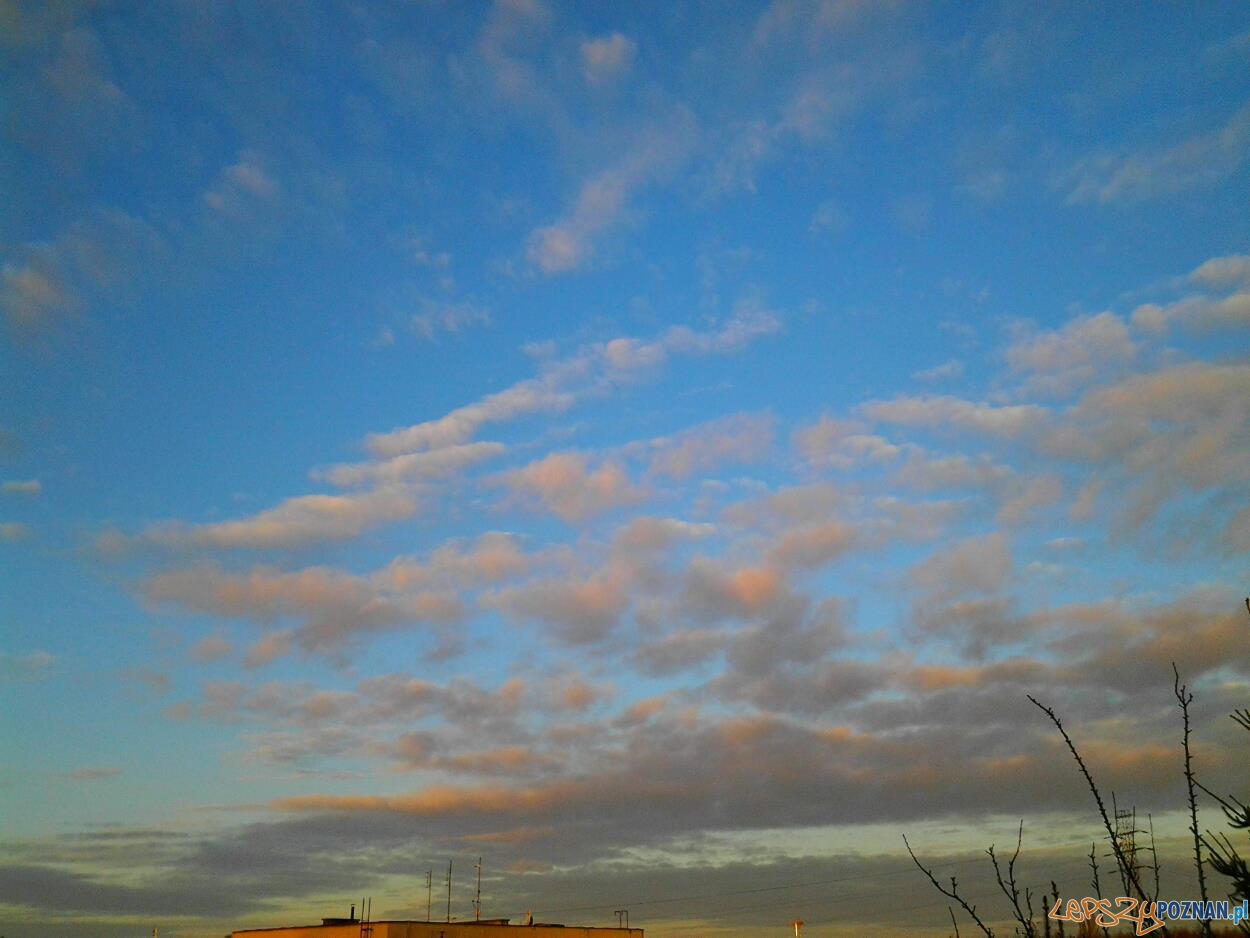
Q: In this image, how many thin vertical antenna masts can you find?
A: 3